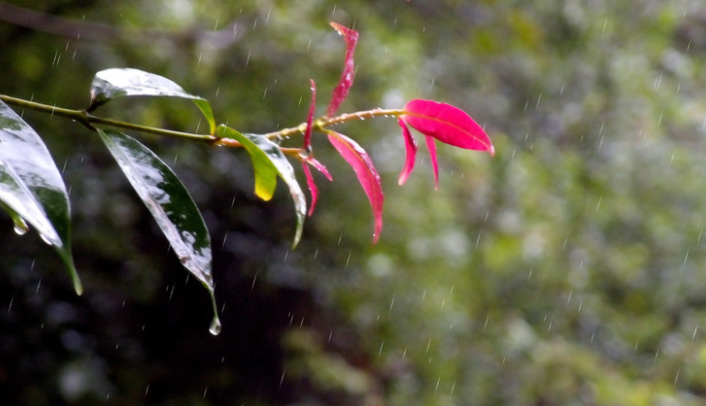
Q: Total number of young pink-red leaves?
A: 8